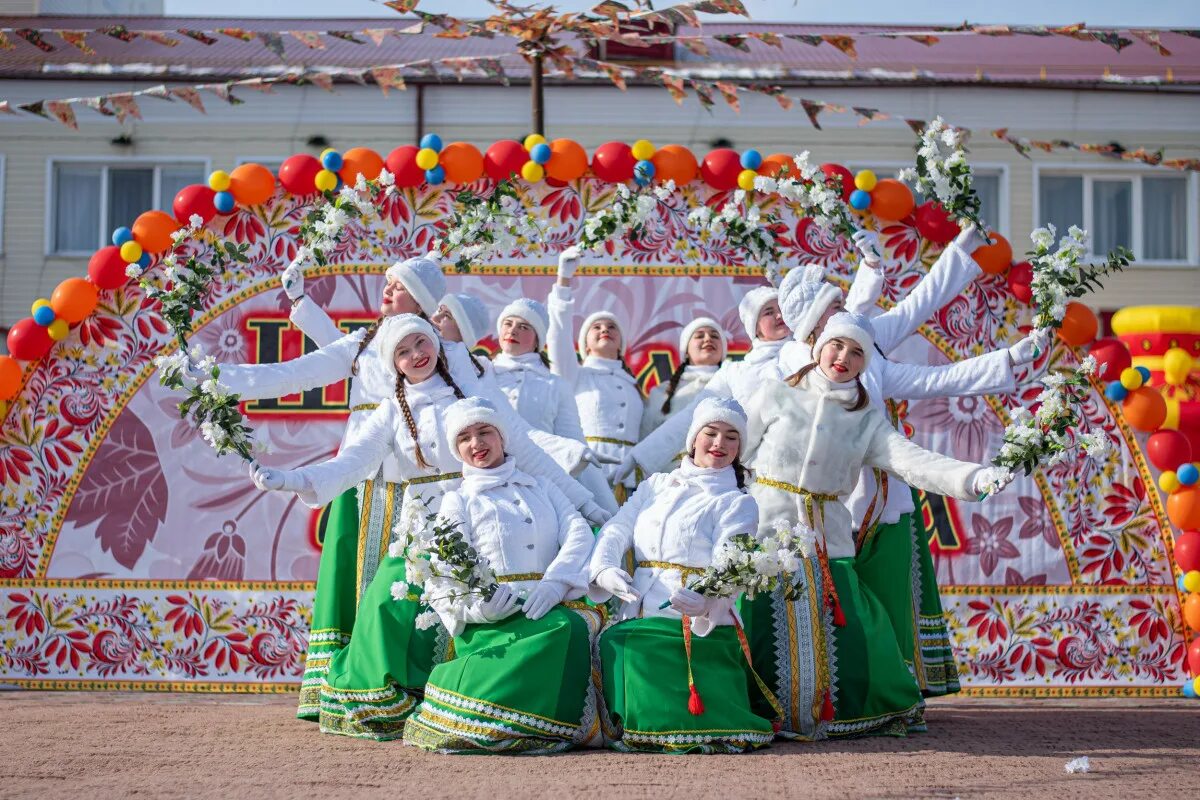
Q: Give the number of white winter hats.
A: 11